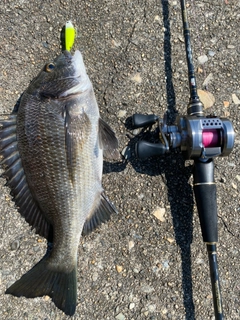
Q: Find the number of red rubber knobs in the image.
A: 0